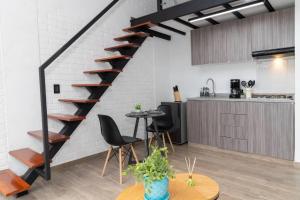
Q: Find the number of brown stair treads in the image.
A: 11